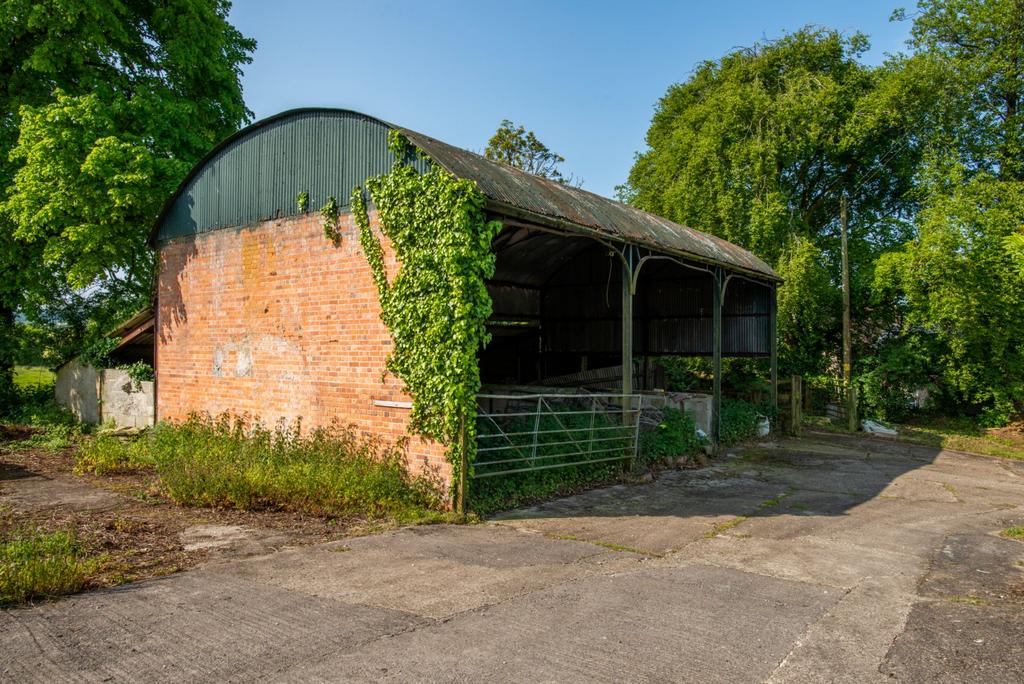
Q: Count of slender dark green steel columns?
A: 3